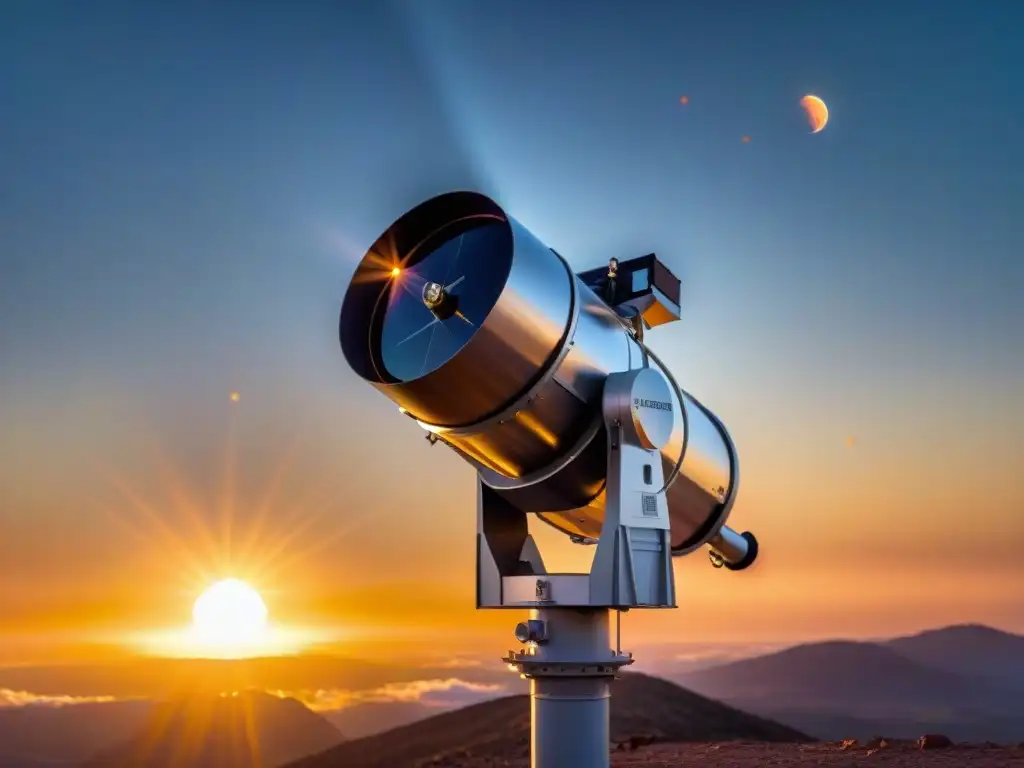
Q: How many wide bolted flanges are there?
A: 1